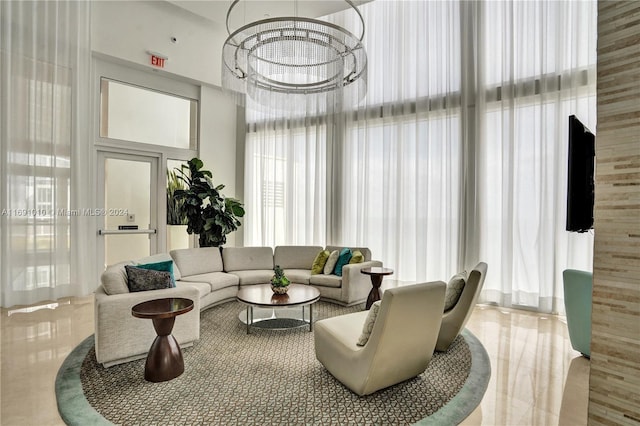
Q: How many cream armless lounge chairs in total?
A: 2